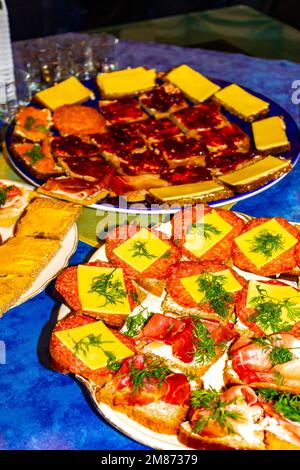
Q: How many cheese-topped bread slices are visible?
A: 14